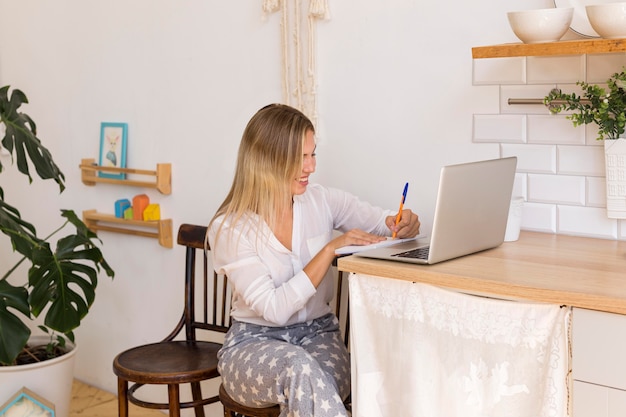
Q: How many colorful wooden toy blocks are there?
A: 4